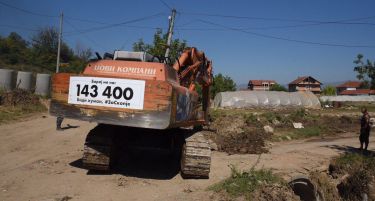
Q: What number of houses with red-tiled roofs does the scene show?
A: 3